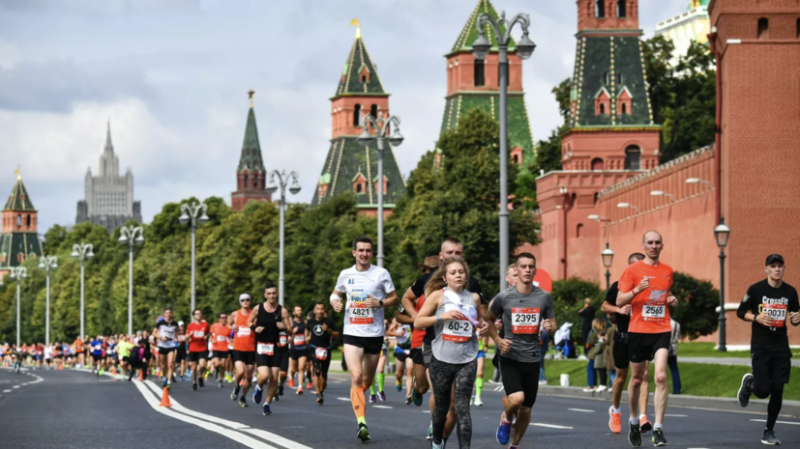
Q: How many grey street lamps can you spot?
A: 8